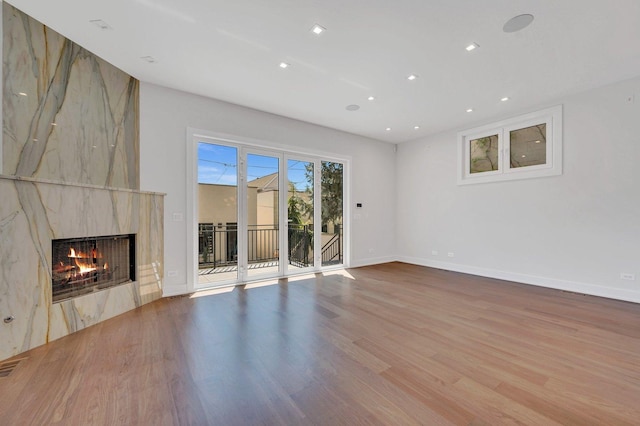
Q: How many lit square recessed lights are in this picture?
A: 9